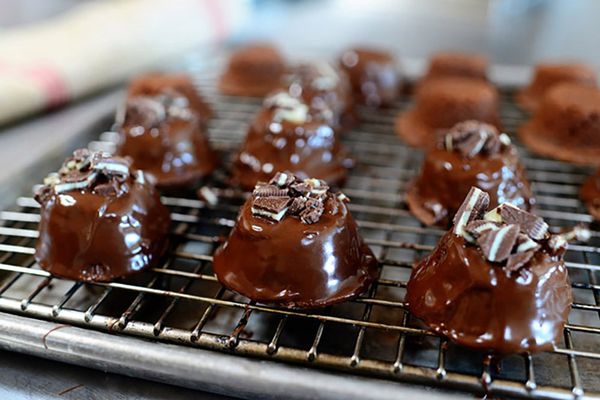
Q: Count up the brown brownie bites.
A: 15